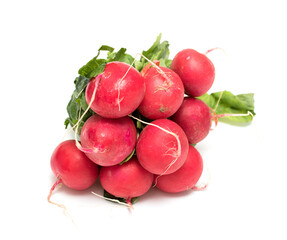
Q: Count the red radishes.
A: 9